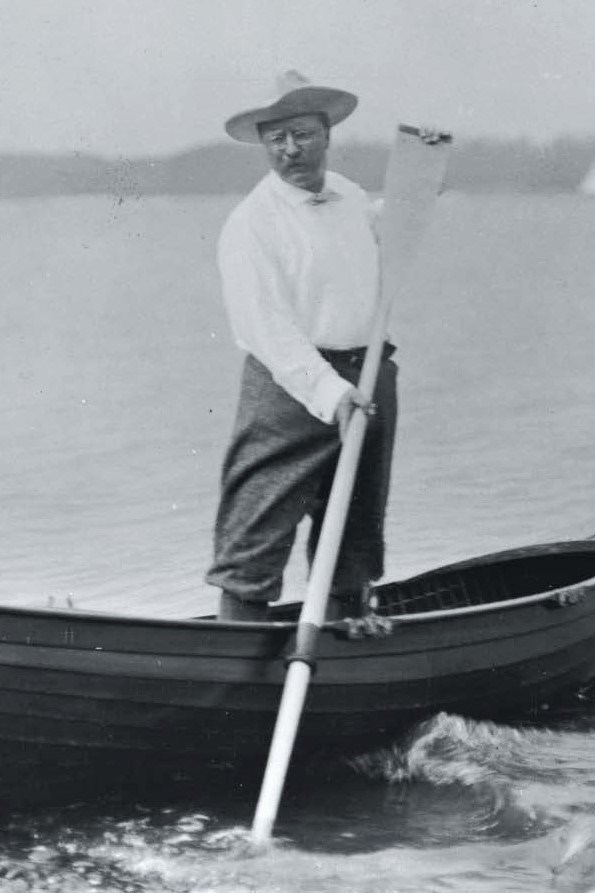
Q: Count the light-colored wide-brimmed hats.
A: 1